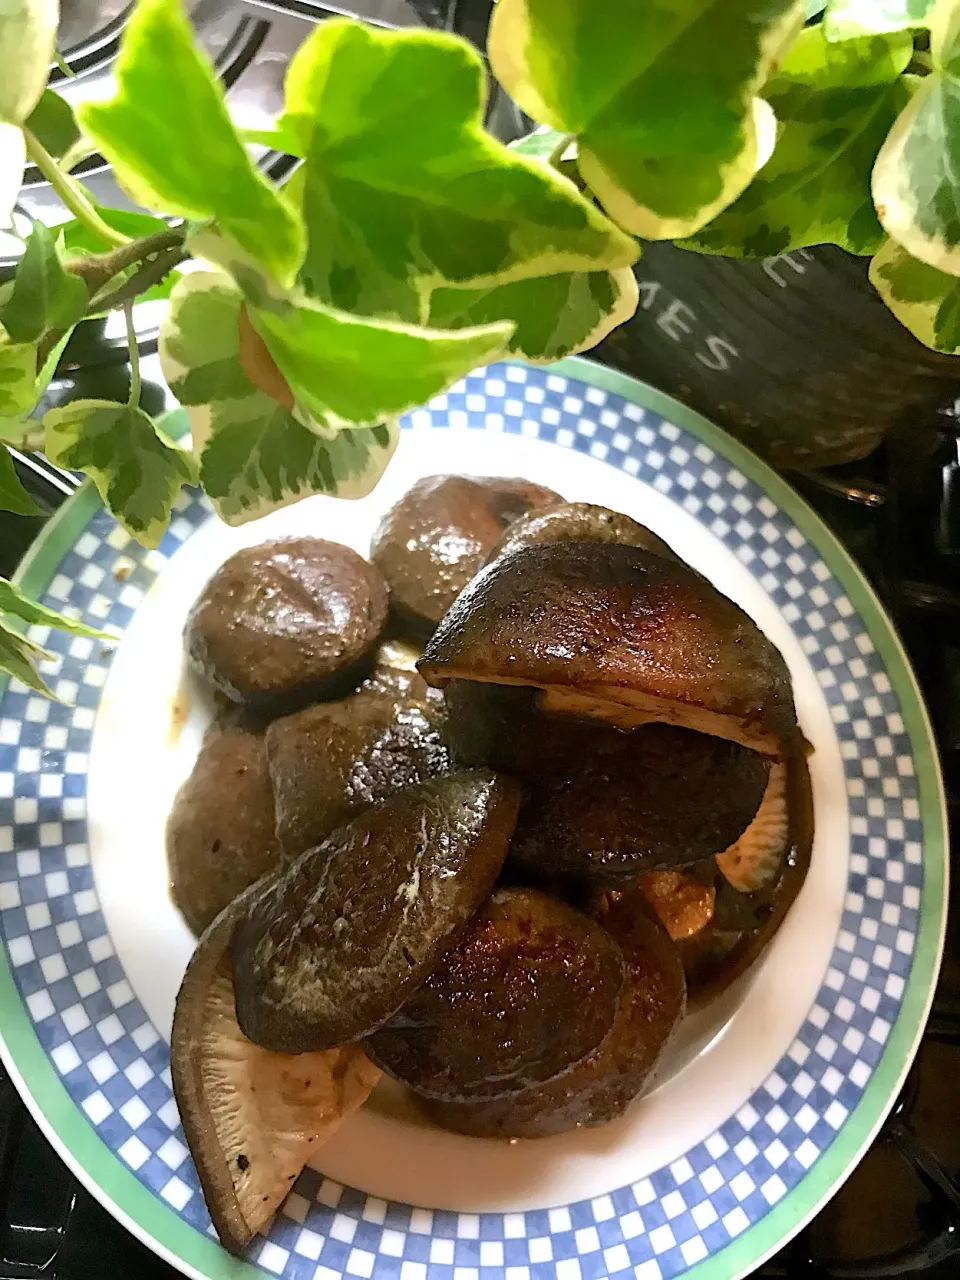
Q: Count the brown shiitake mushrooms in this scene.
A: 12